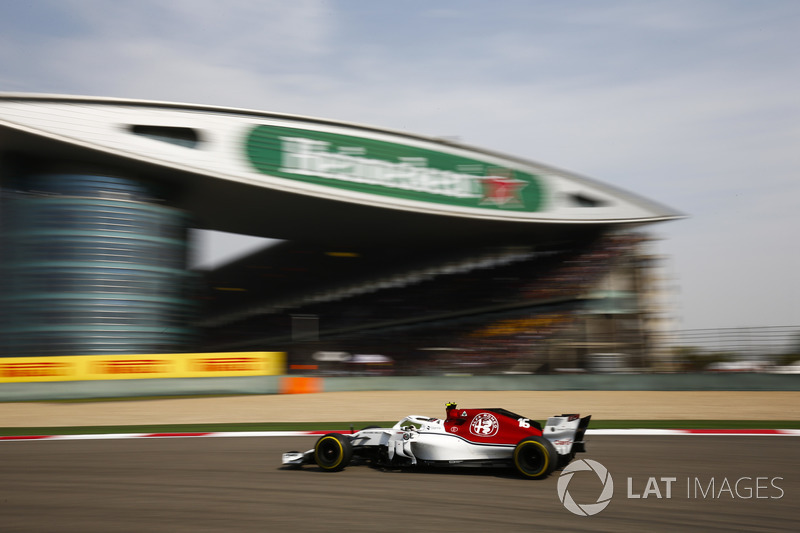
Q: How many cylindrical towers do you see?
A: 1